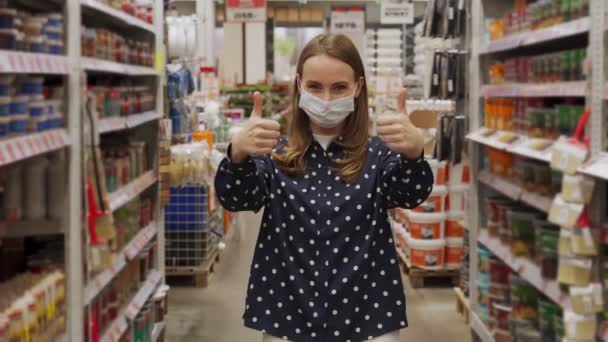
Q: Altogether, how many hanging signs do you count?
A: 3